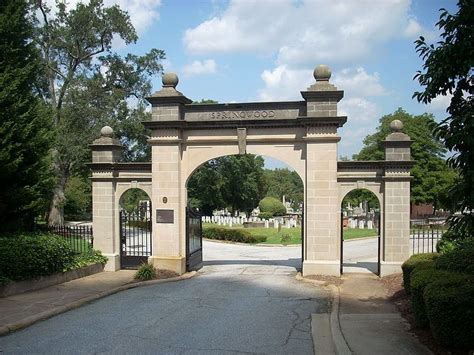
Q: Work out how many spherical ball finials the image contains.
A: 4